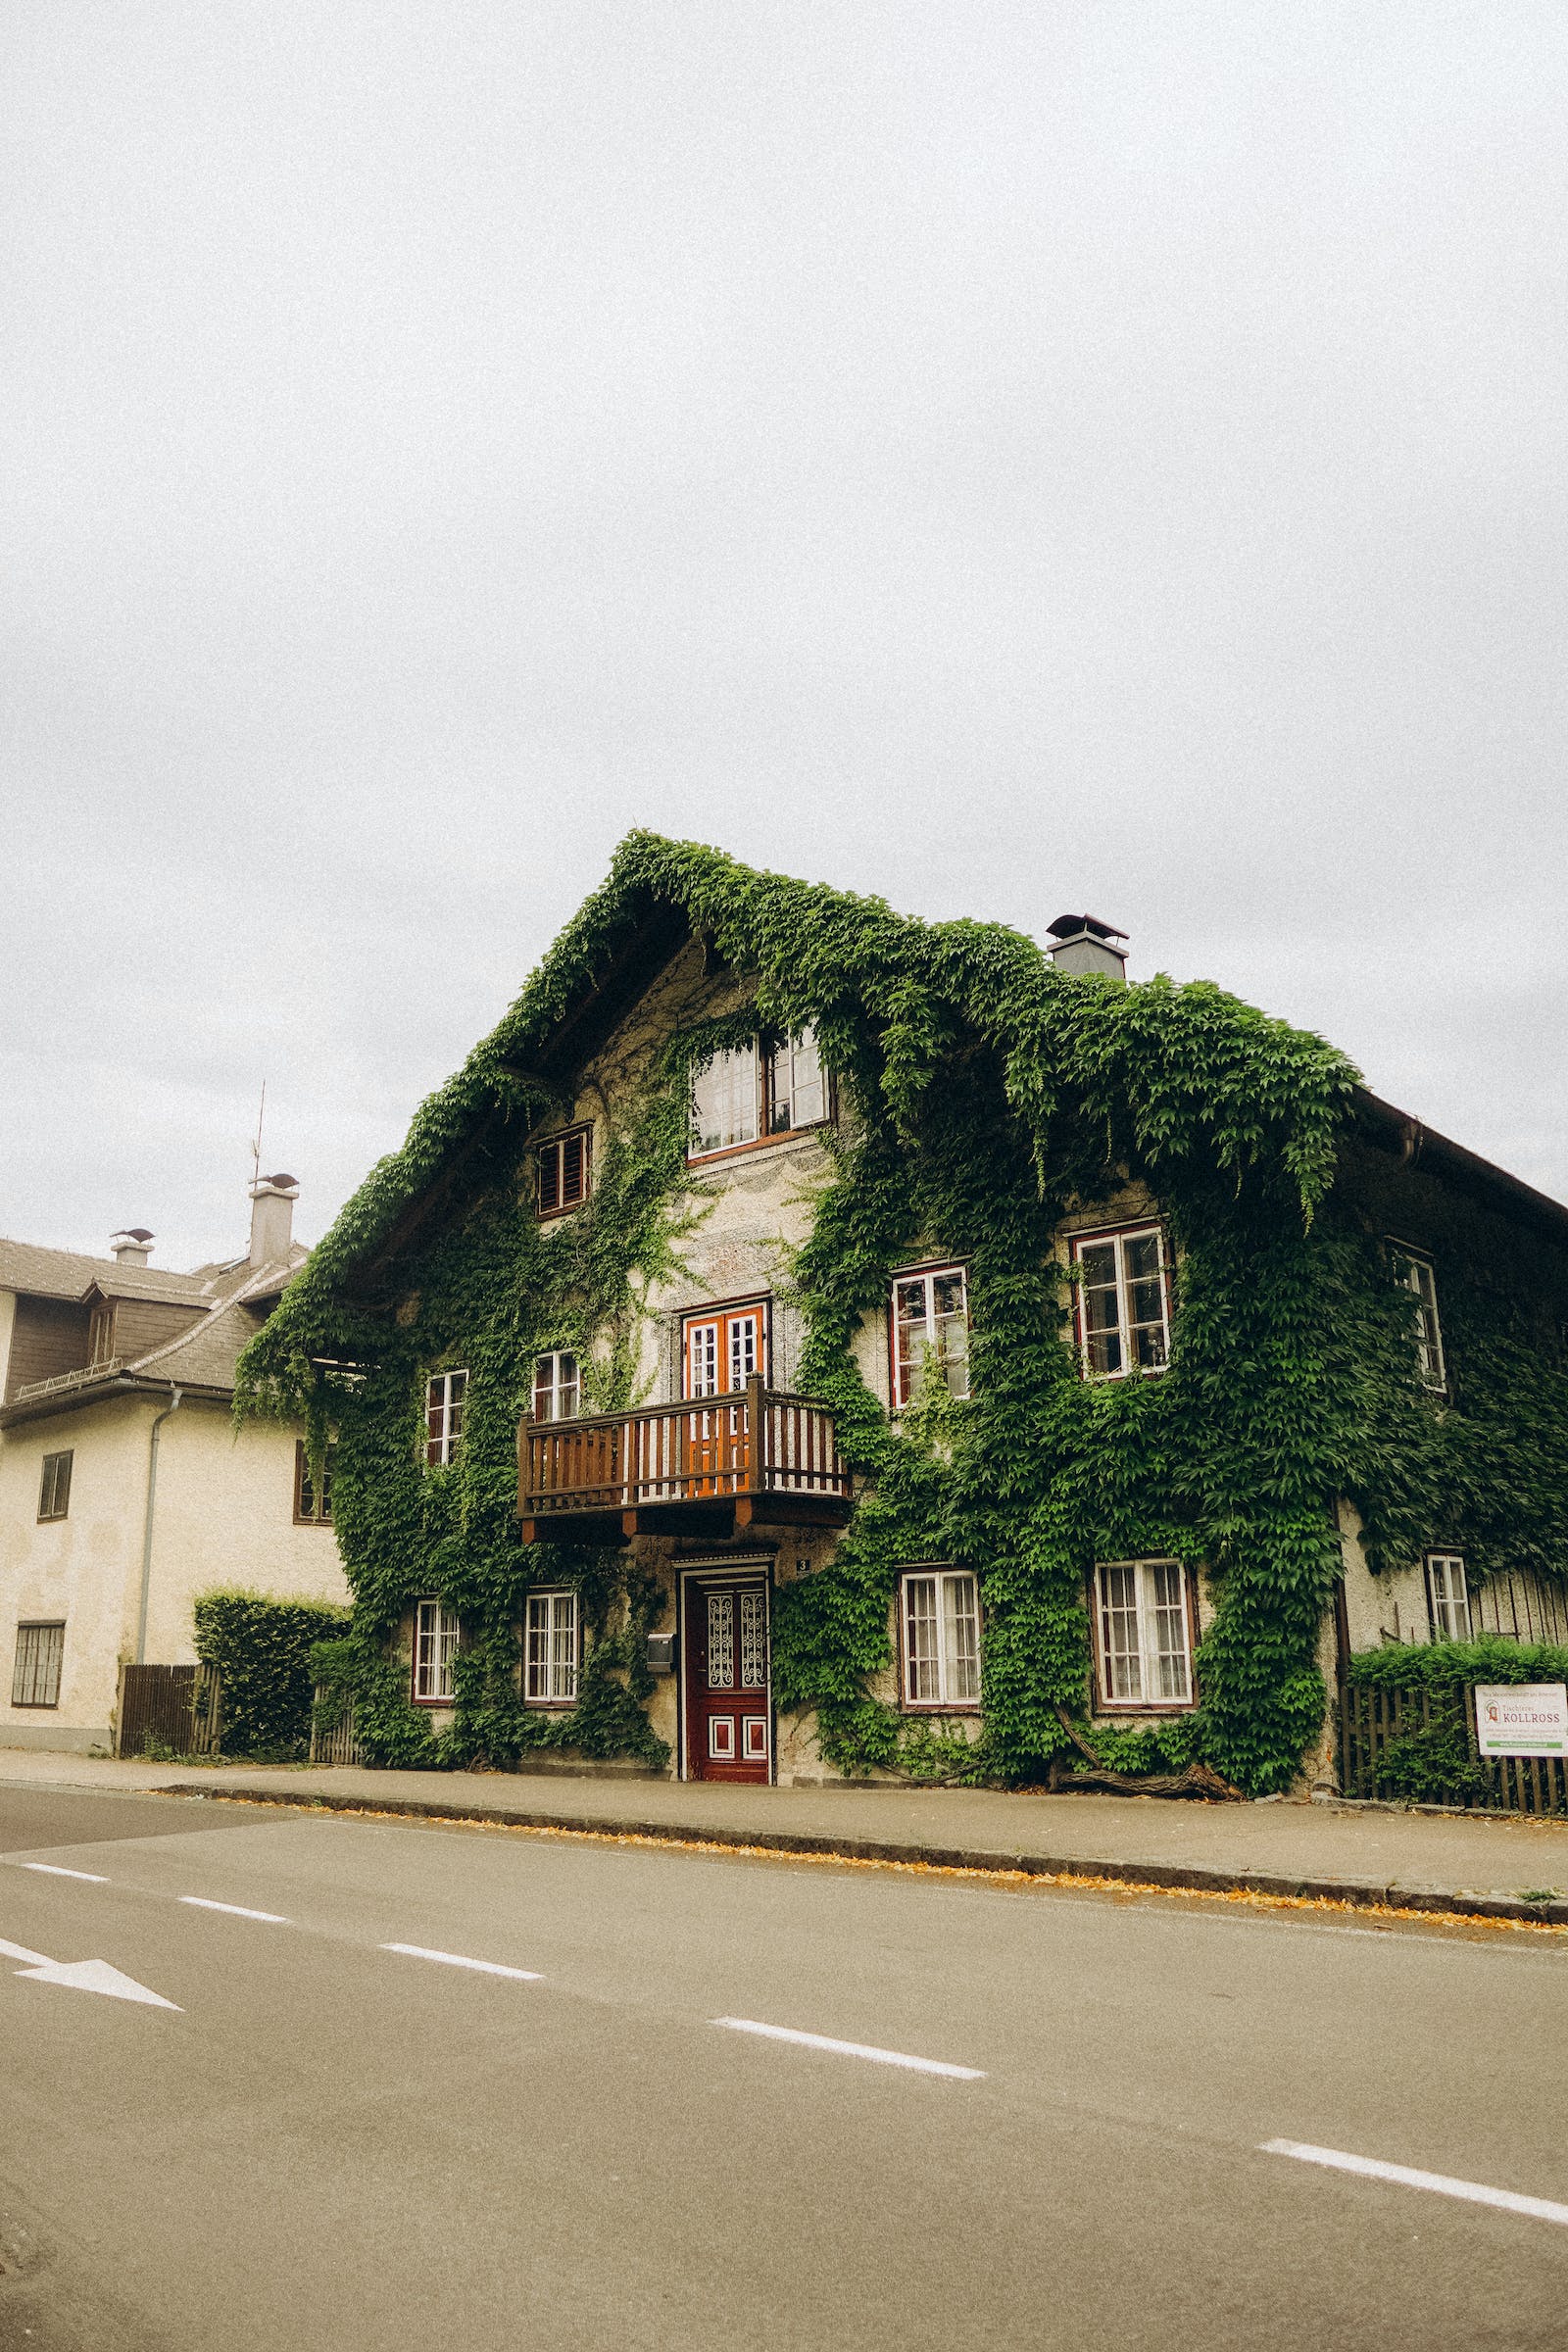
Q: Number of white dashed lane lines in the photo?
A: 5